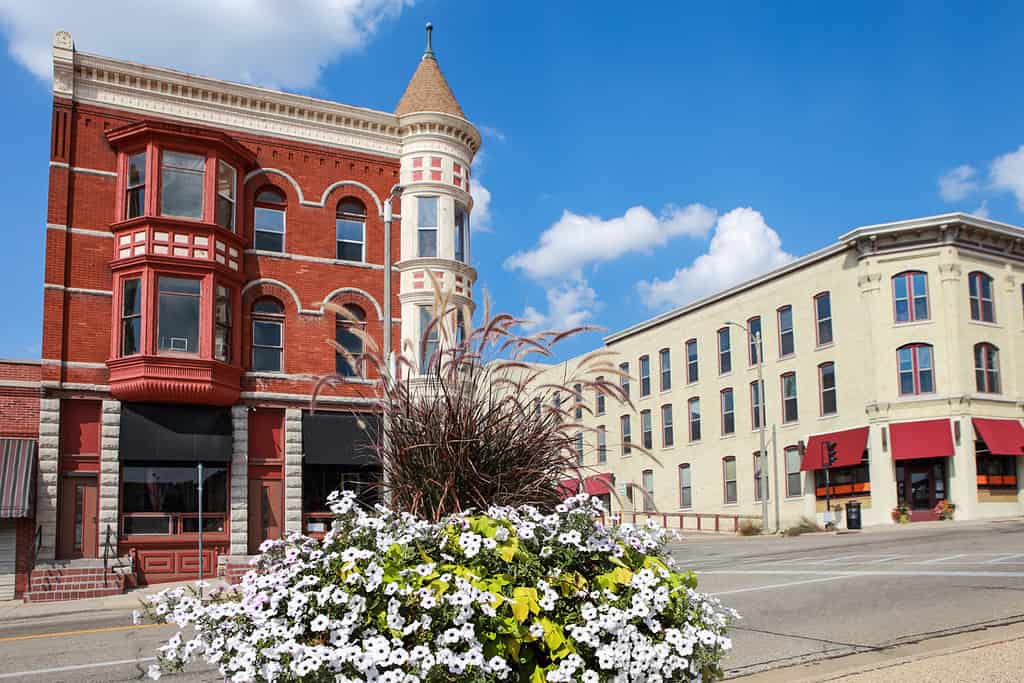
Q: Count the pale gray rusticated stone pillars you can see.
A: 4